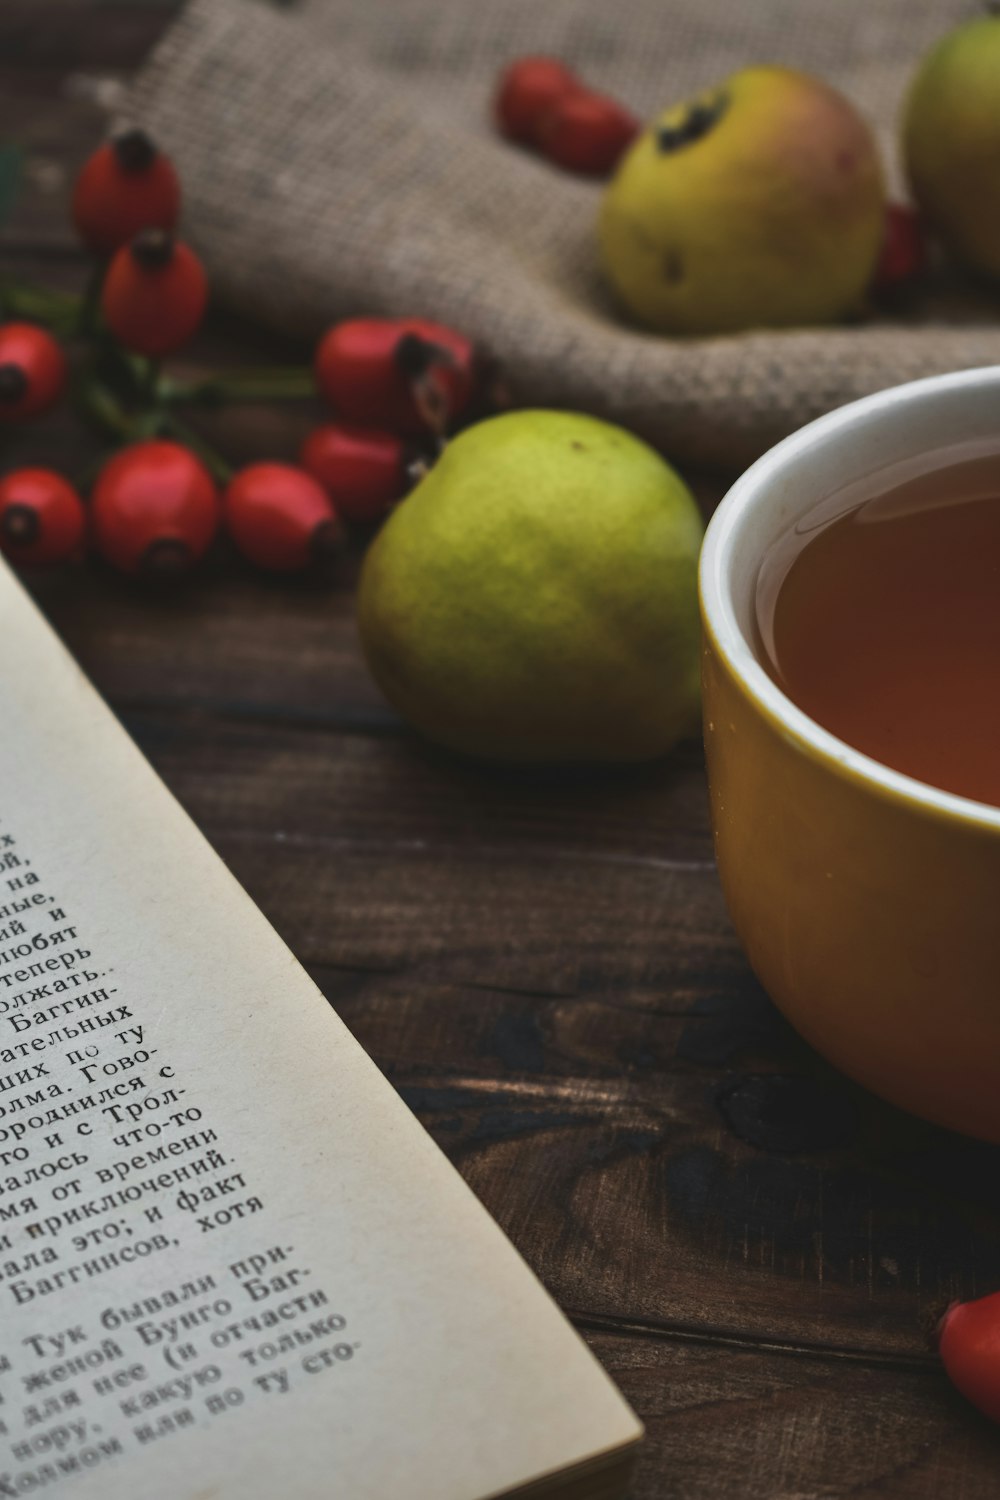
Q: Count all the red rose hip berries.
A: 13